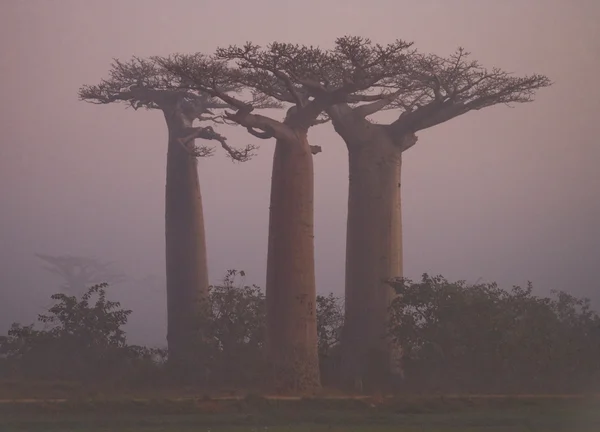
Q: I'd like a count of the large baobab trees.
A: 3